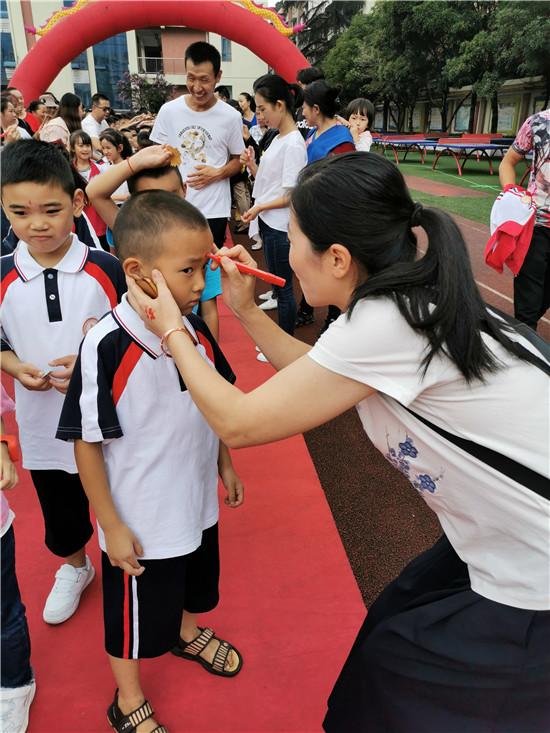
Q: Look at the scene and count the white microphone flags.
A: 0